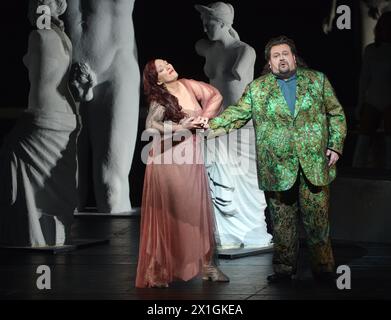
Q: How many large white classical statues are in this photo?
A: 3